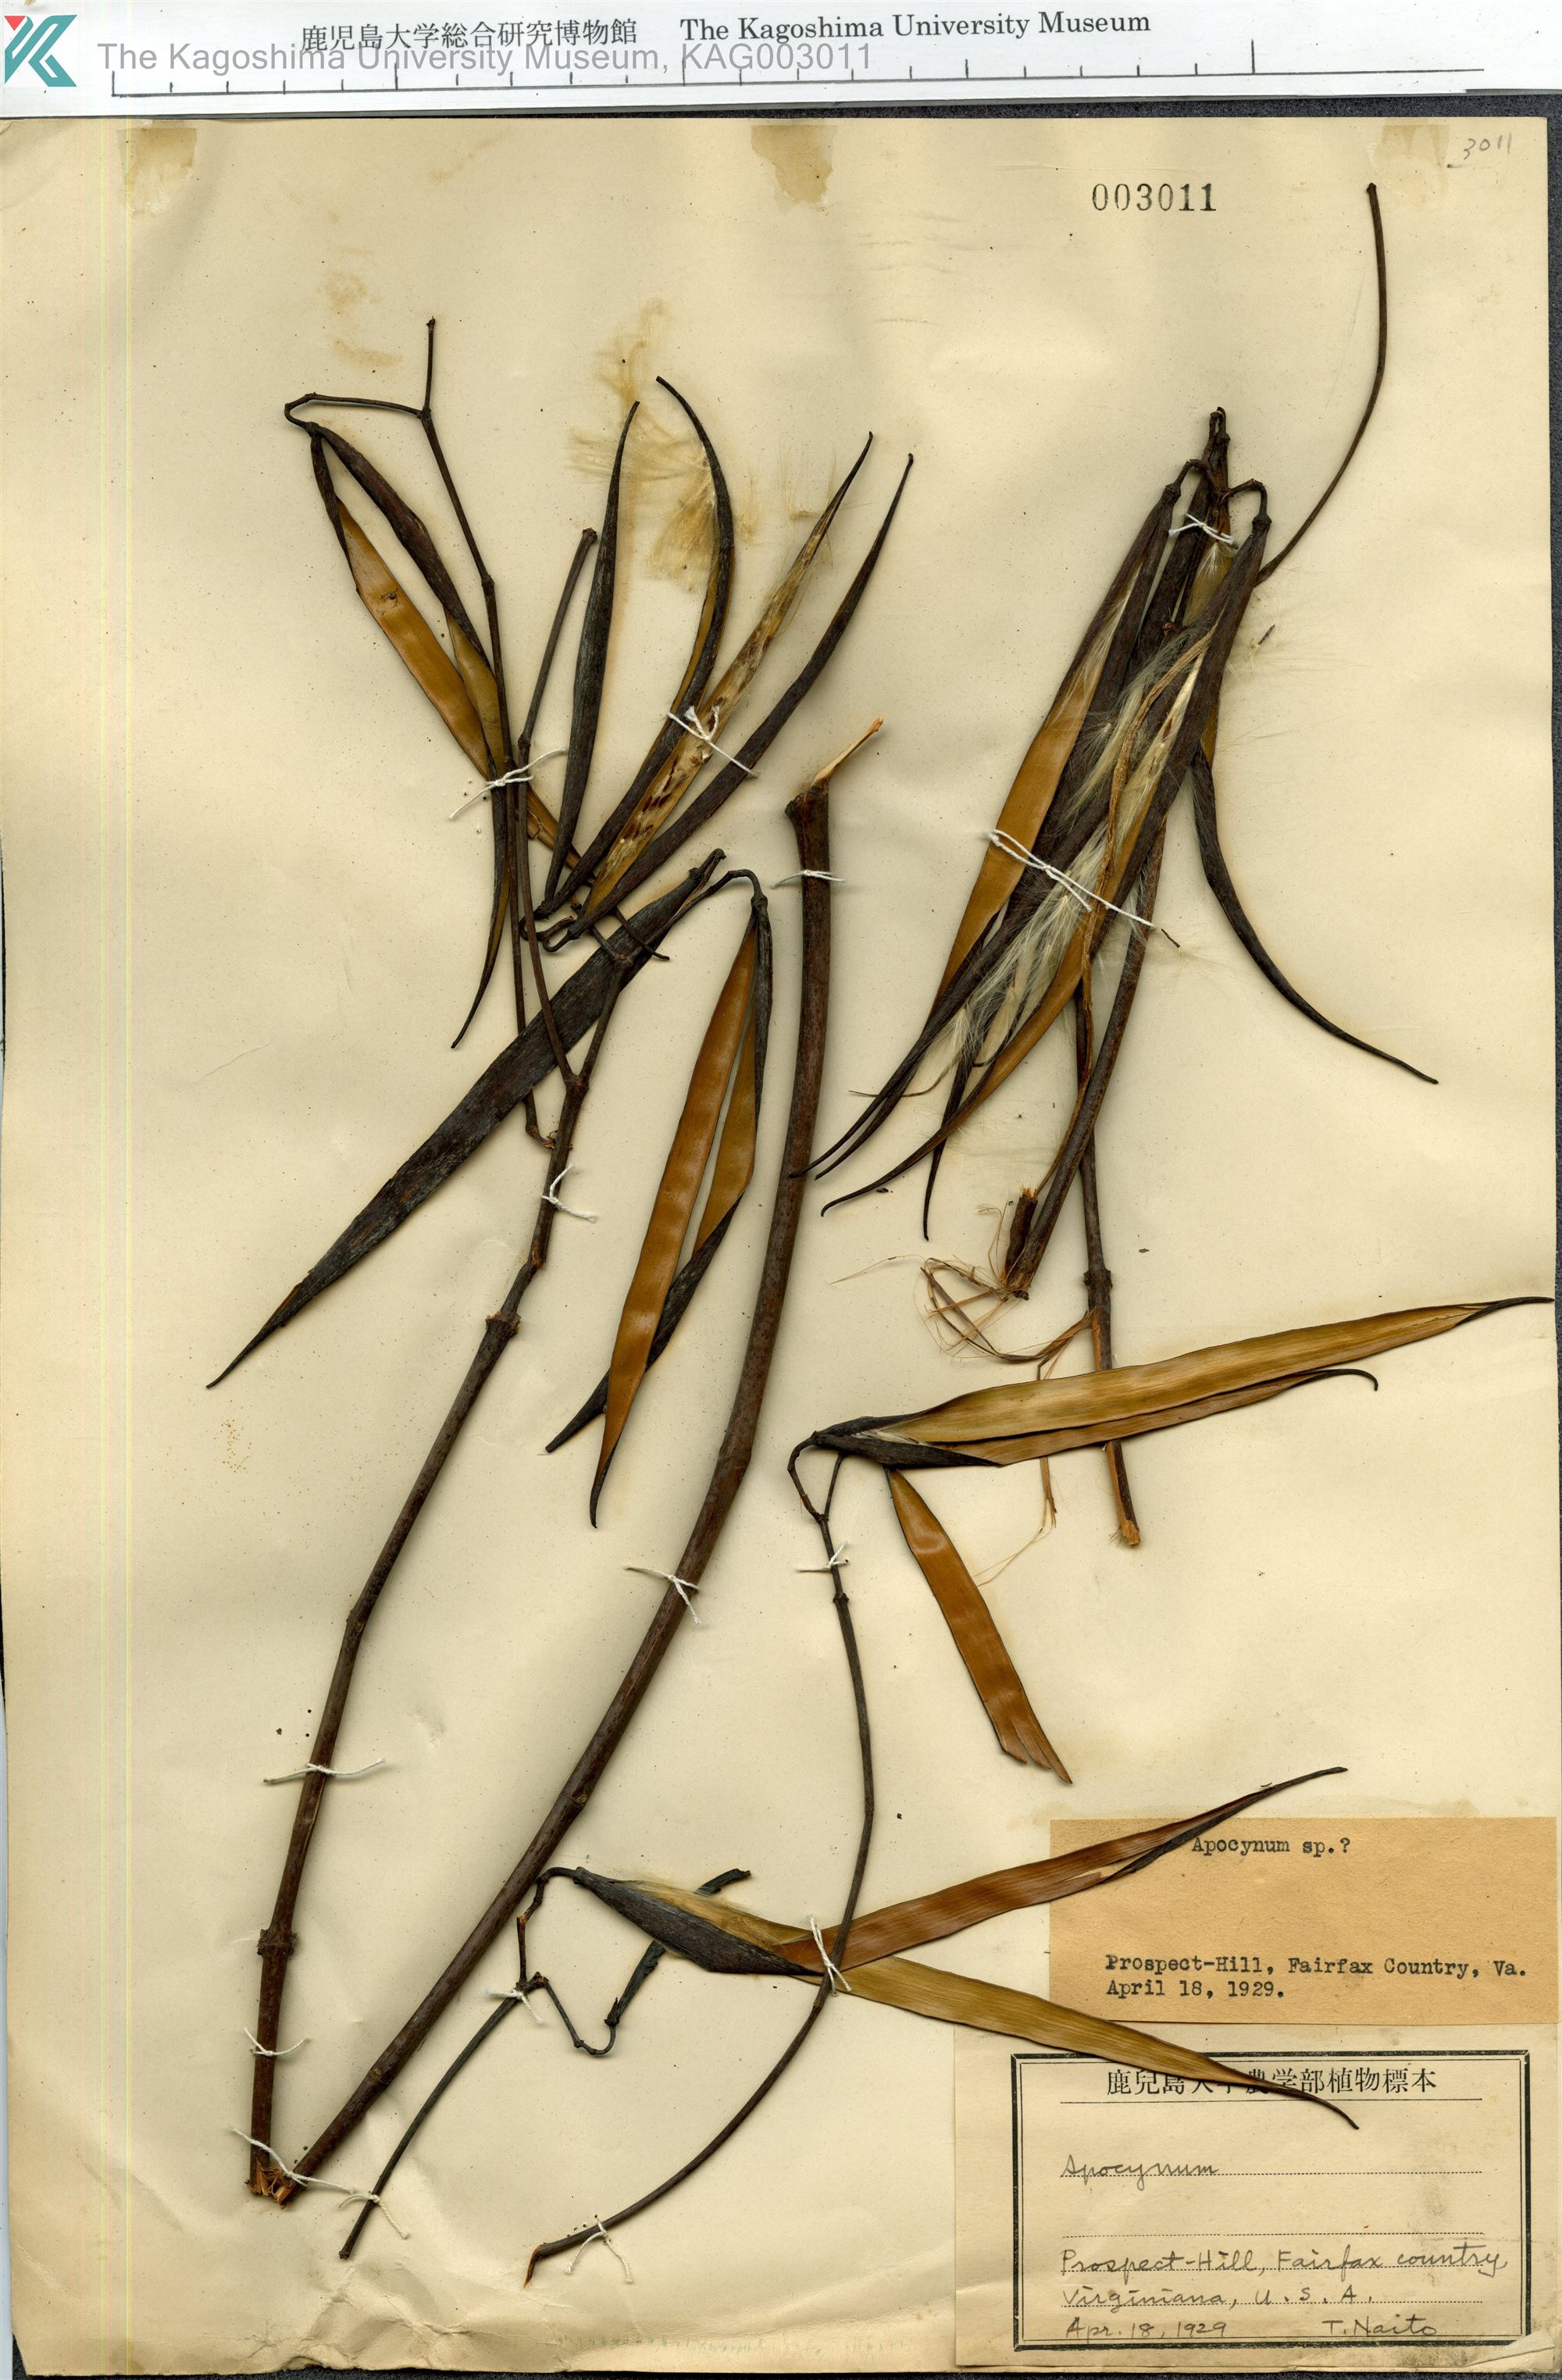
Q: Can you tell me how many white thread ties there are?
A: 15